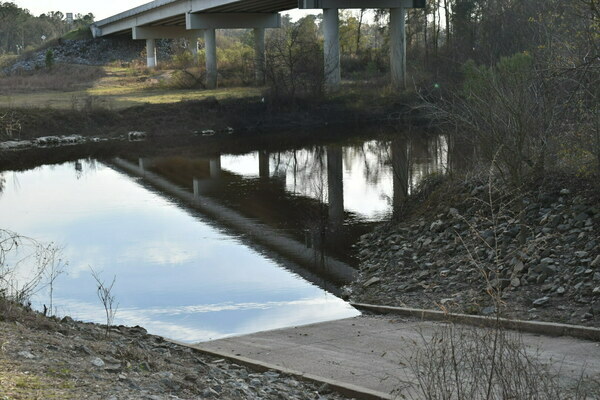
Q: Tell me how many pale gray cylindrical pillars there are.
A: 6